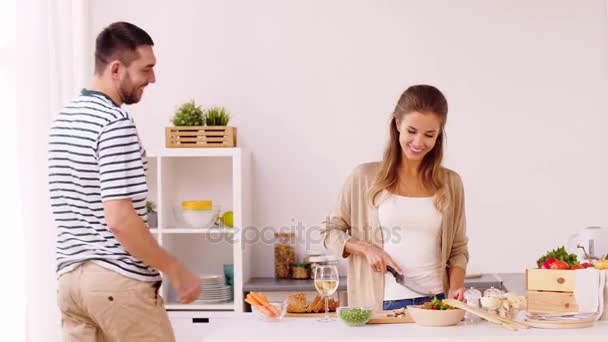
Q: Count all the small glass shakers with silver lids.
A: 2